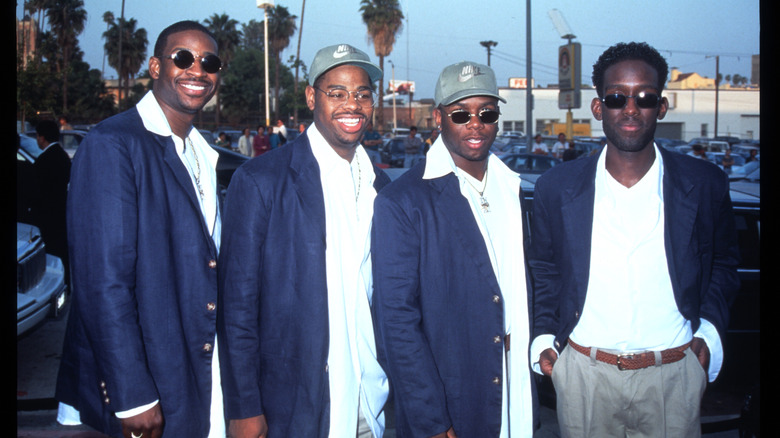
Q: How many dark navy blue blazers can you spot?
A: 4